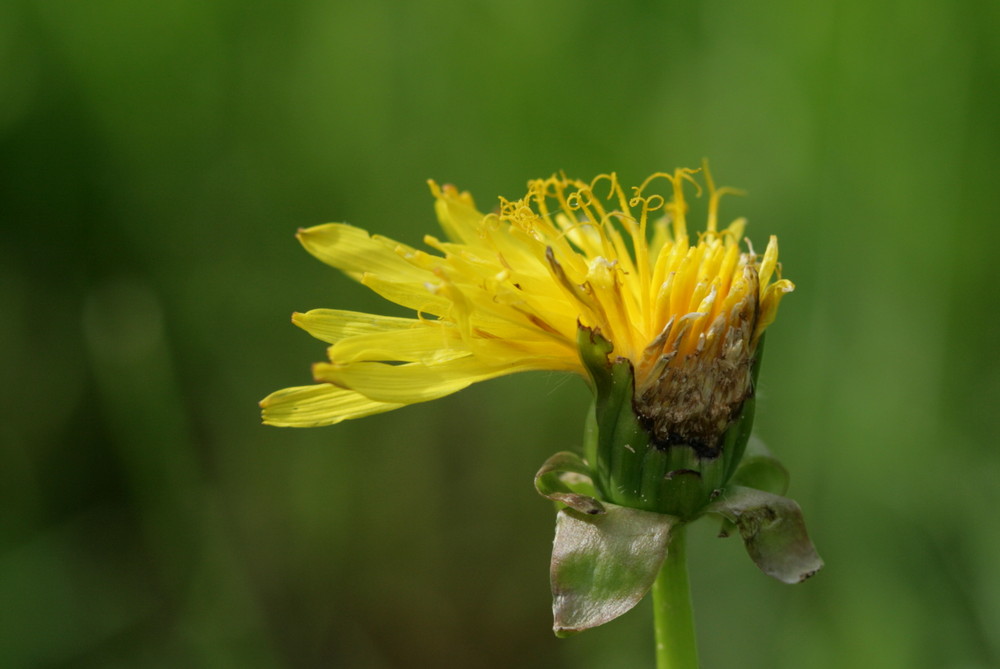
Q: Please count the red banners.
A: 0